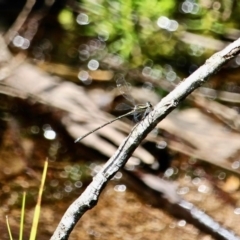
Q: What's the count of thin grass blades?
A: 3